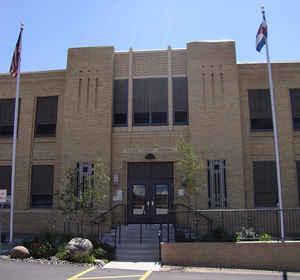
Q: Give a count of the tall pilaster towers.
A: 2